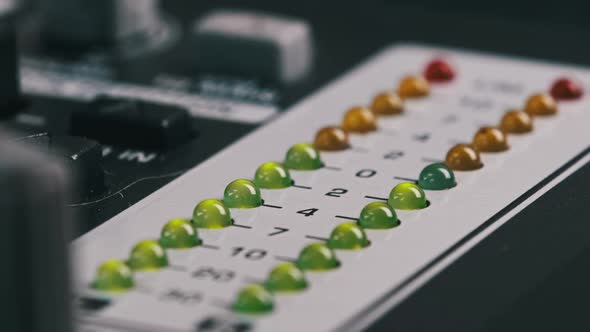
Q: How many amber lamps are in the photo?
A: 8